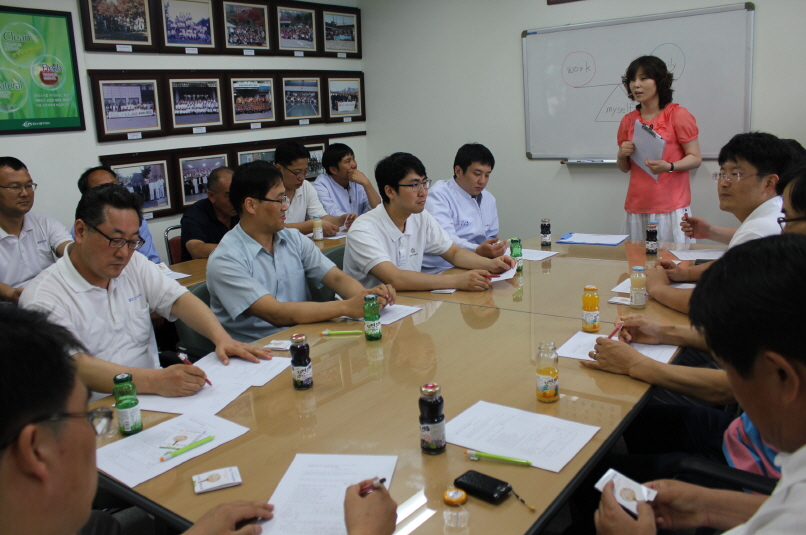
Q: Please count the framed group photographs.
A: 14